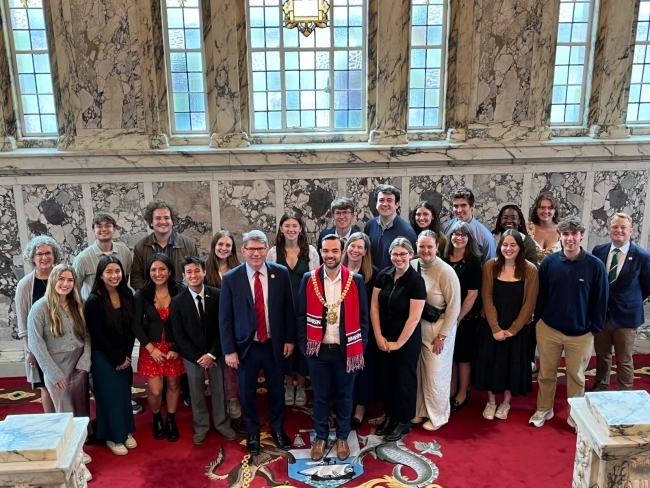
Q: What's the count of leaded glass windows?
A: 6